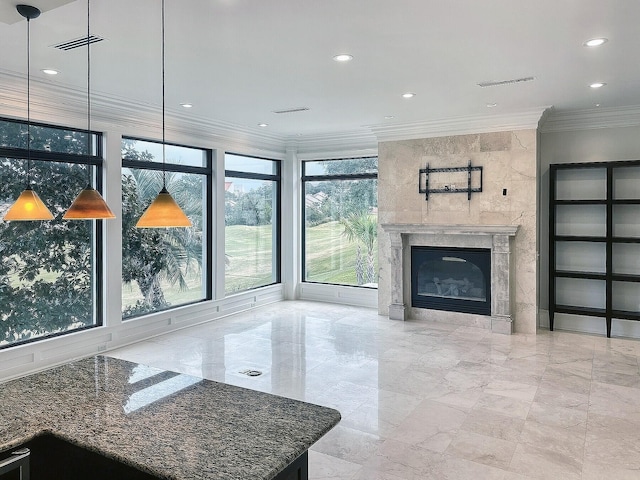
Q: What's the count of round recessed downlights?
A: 7